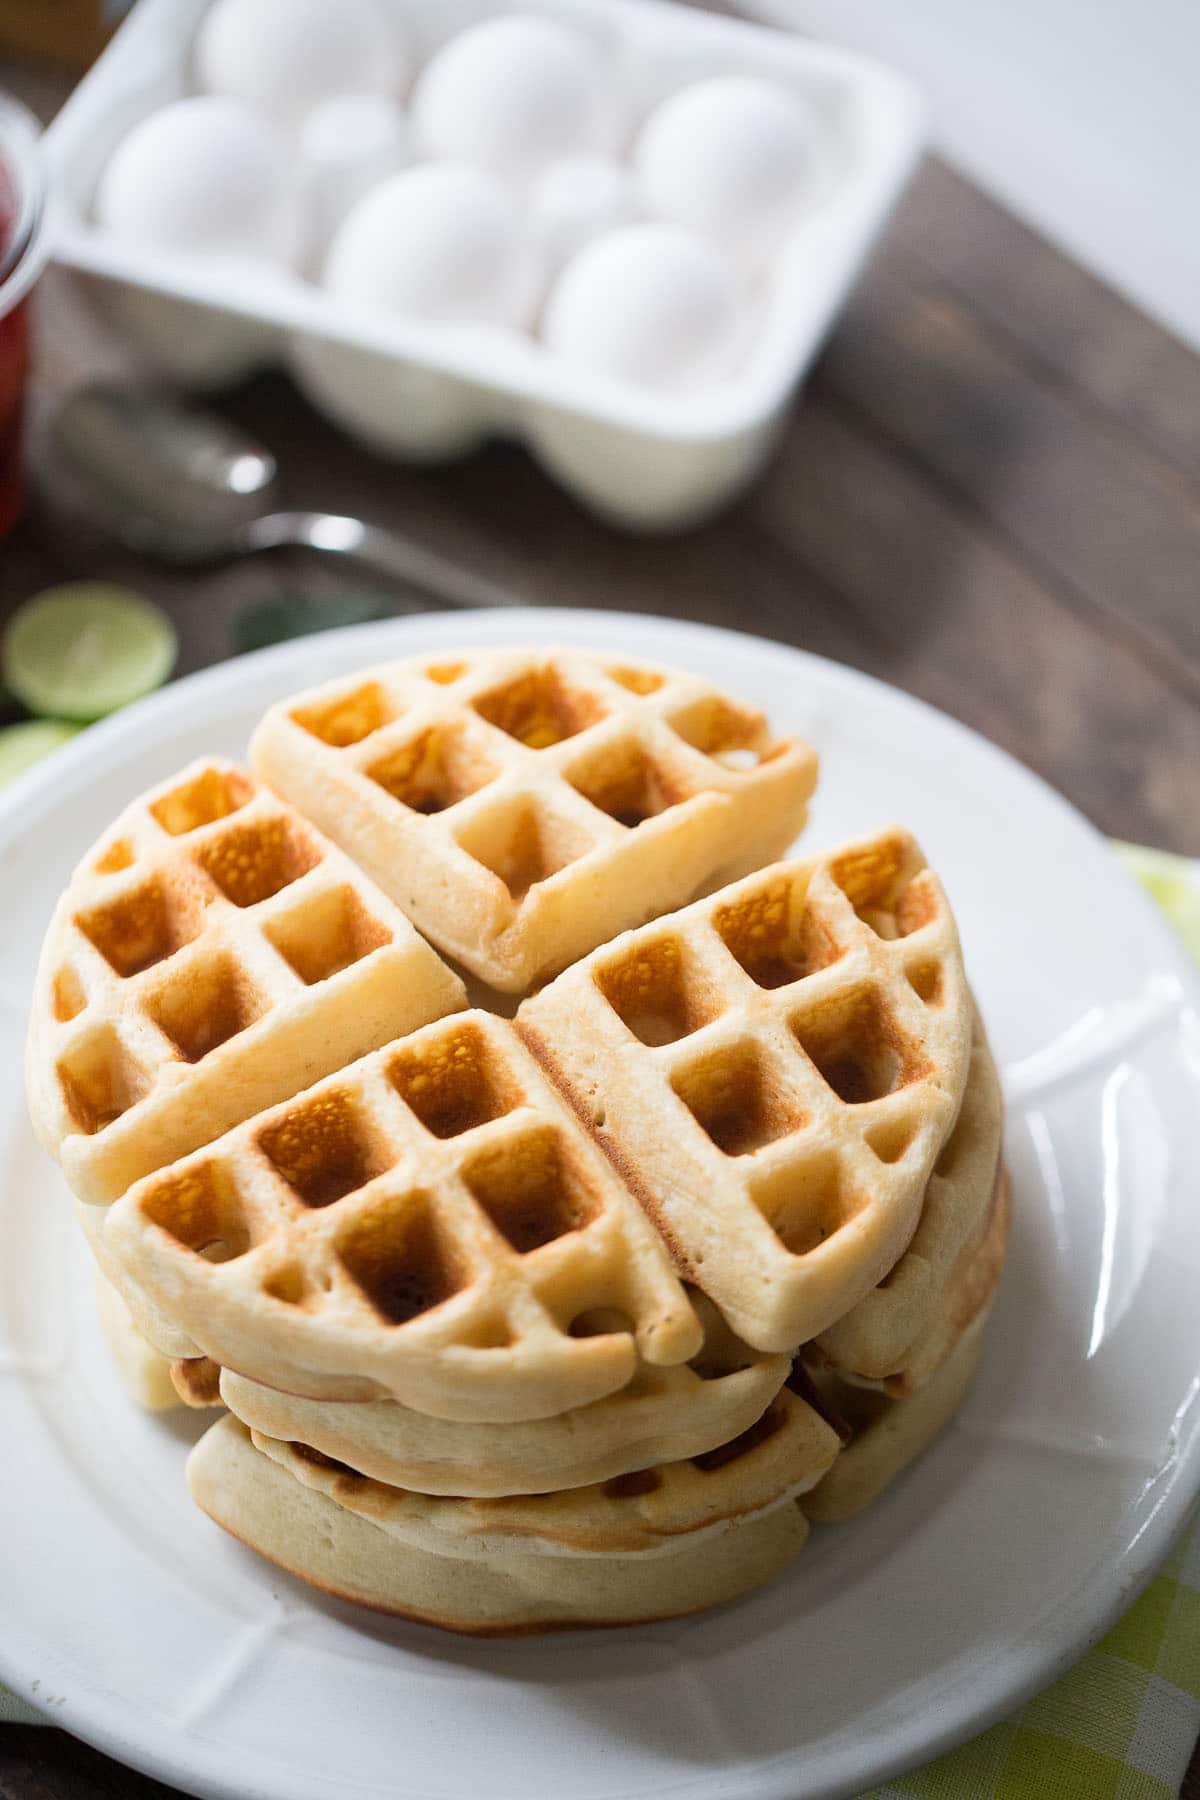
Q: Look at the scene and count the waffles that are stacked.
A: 4